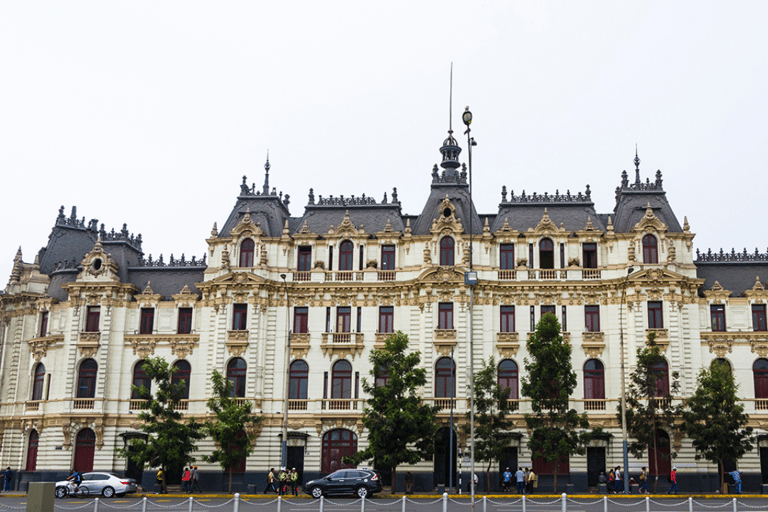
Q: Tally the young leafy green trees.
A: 7